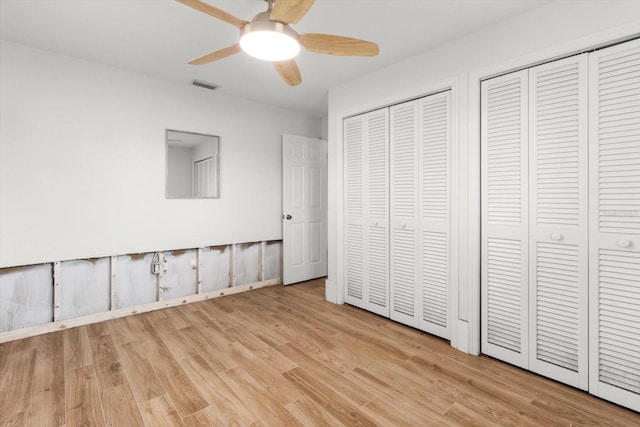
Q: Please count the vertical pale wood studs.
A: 6